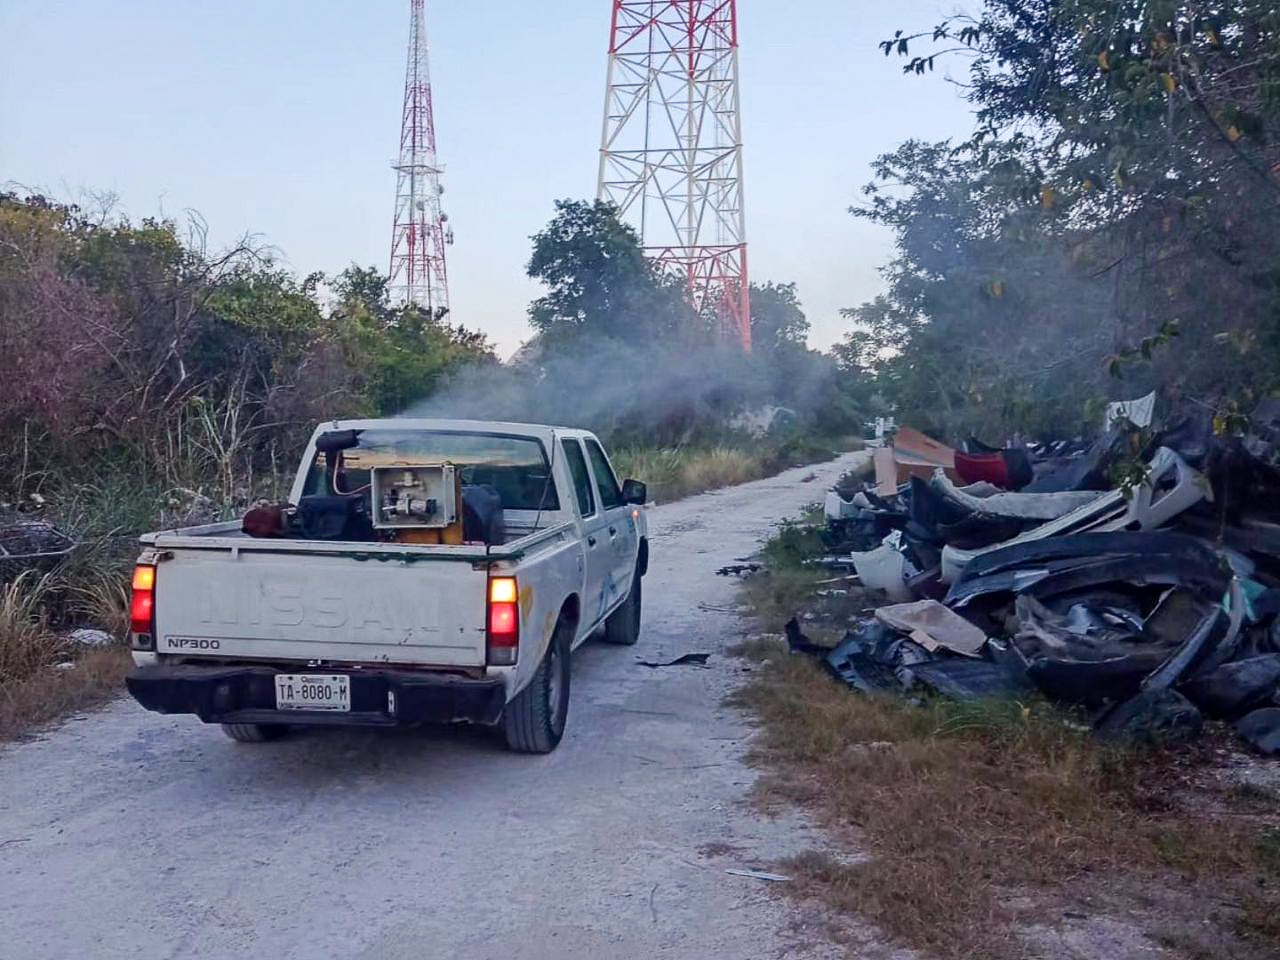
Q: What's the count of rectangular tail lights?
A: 2